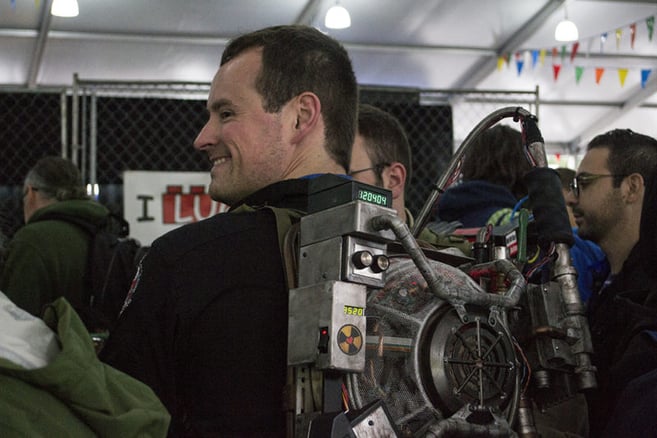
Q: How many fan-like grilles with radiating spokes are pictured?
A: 1